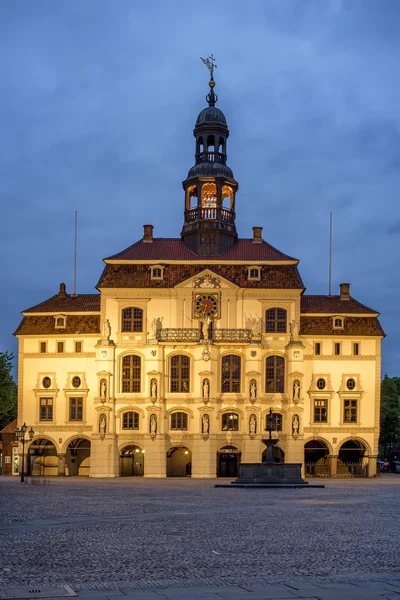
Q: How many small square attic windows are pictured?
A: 4